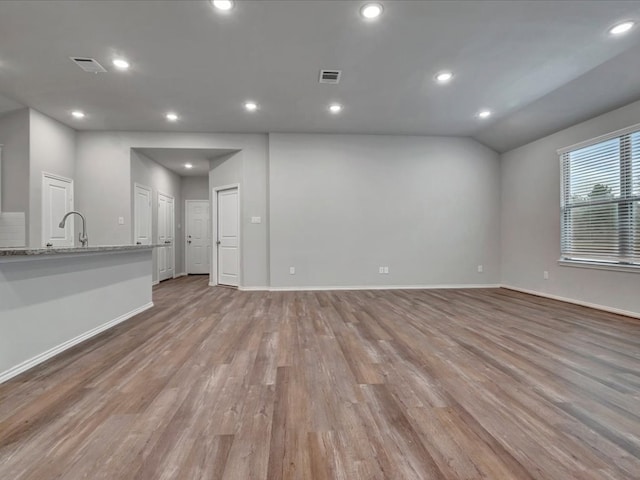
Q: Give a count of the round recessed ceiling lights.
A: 11